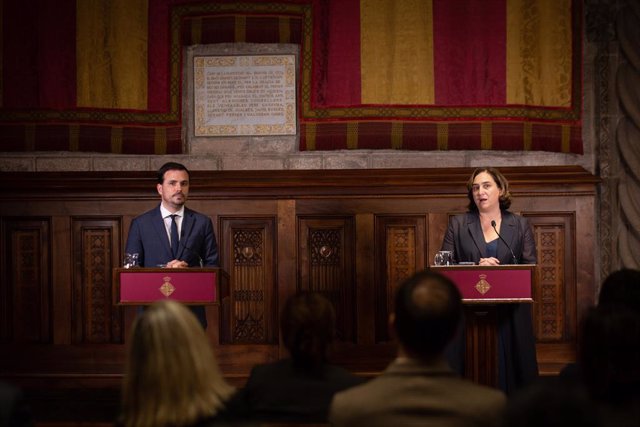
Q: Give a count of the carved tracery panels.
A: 6